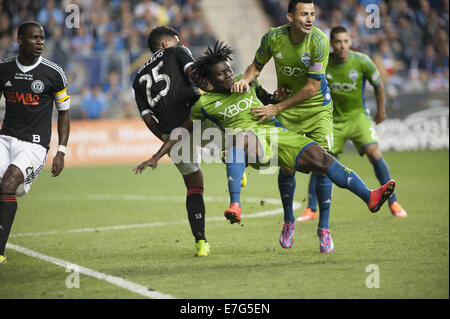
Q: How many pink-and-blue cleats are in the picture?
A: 2